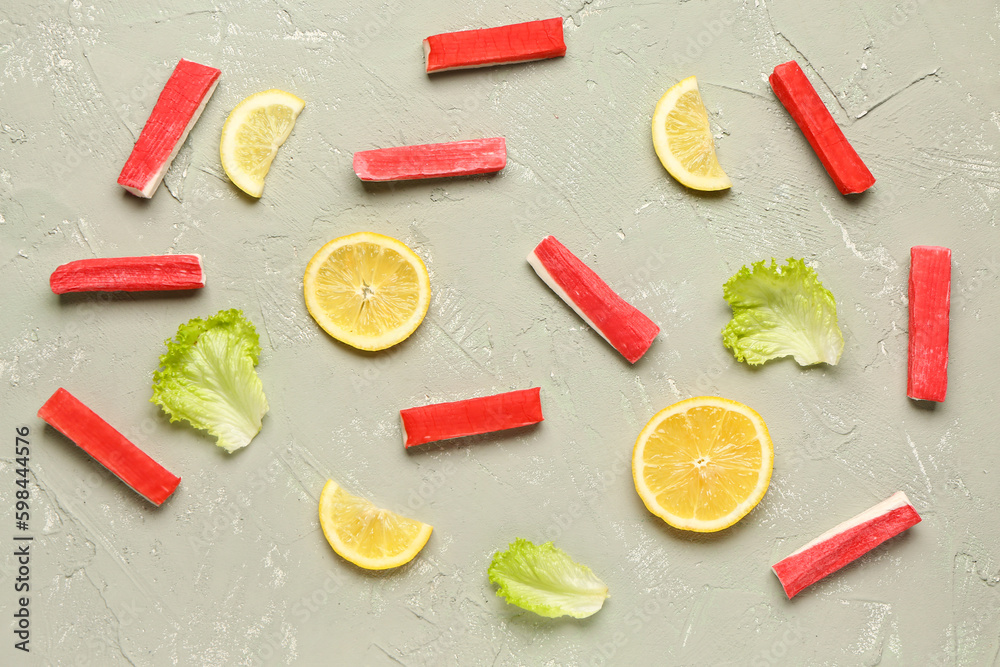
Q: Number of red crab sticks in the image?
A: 10